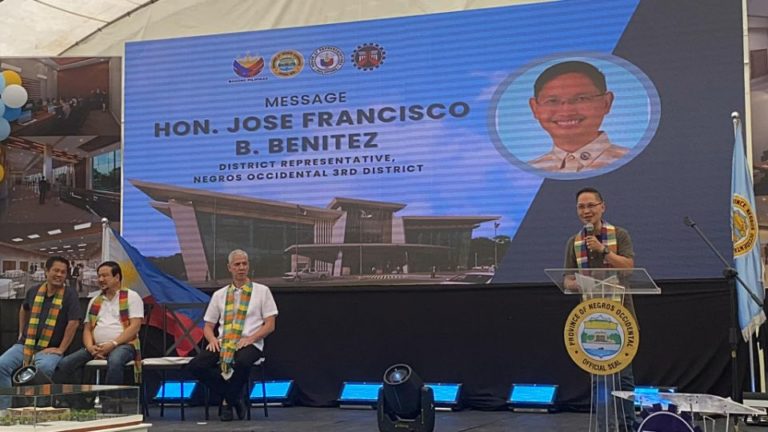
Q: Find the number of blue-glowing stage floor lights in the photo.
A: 6